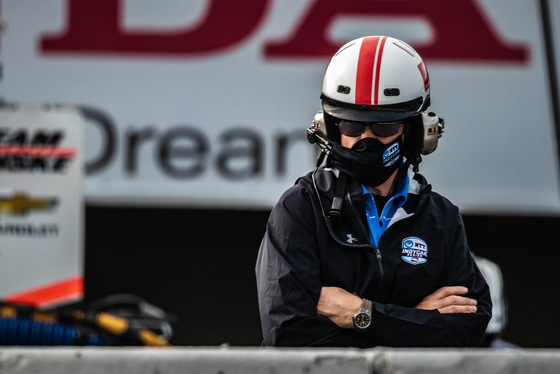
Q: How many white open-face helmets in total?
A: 1